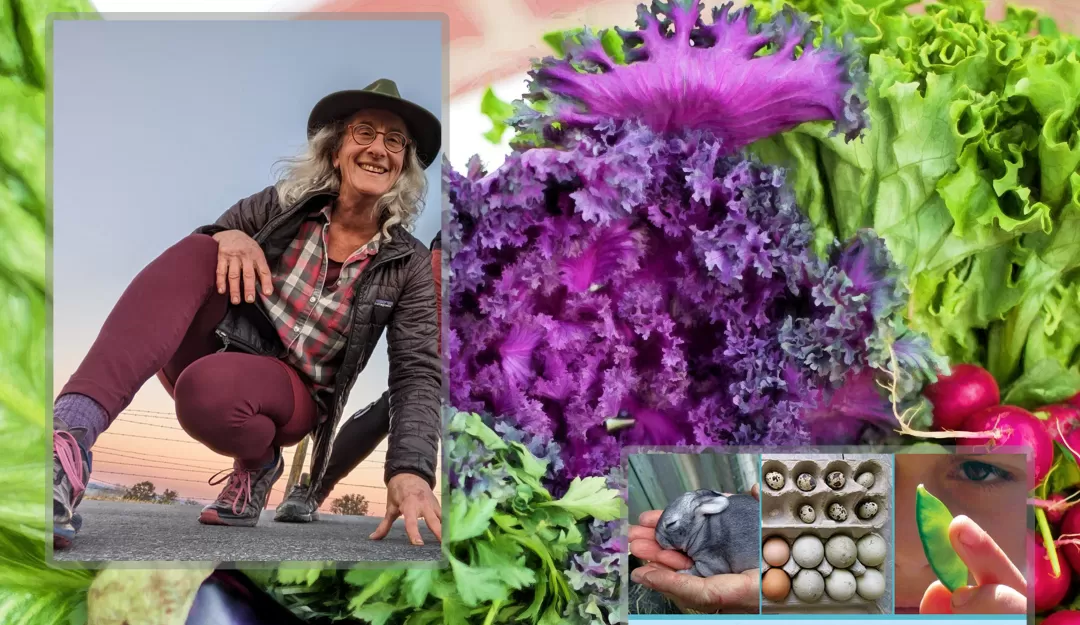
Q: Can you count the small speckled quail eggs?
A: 7